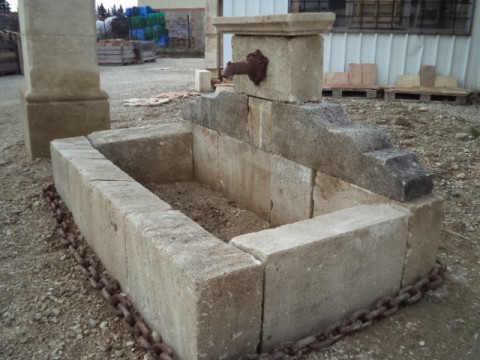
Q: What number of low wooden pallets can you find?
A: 2